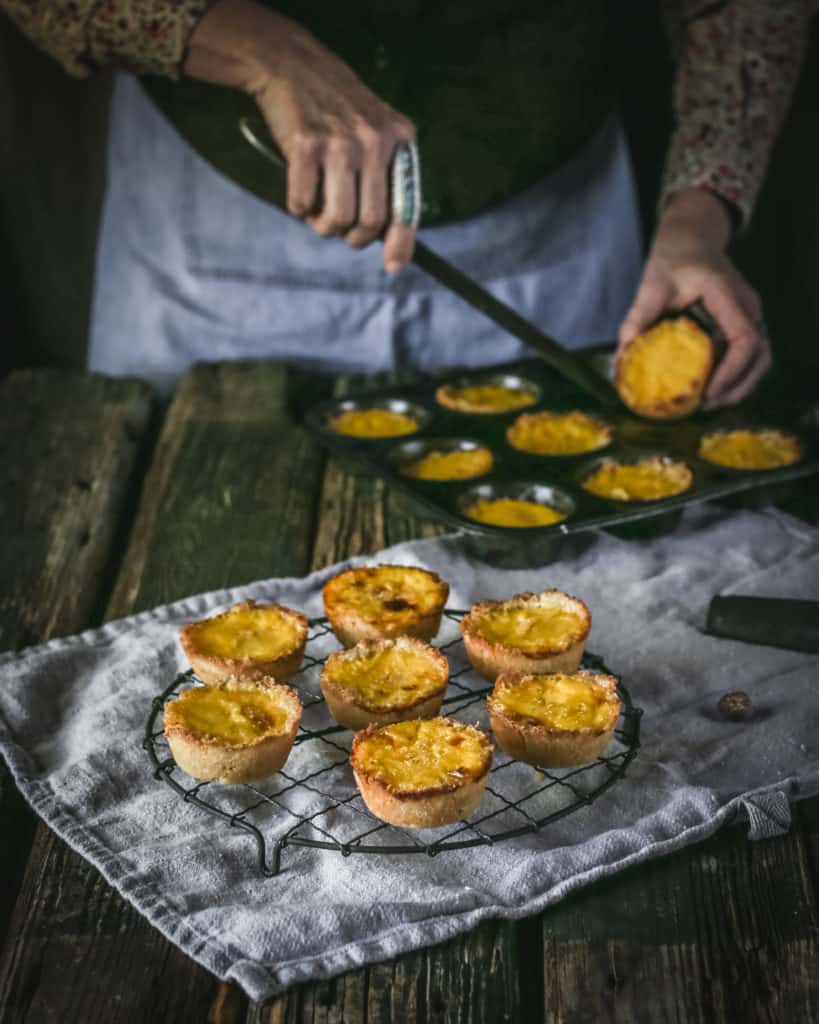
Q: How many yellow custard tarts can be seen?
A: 15